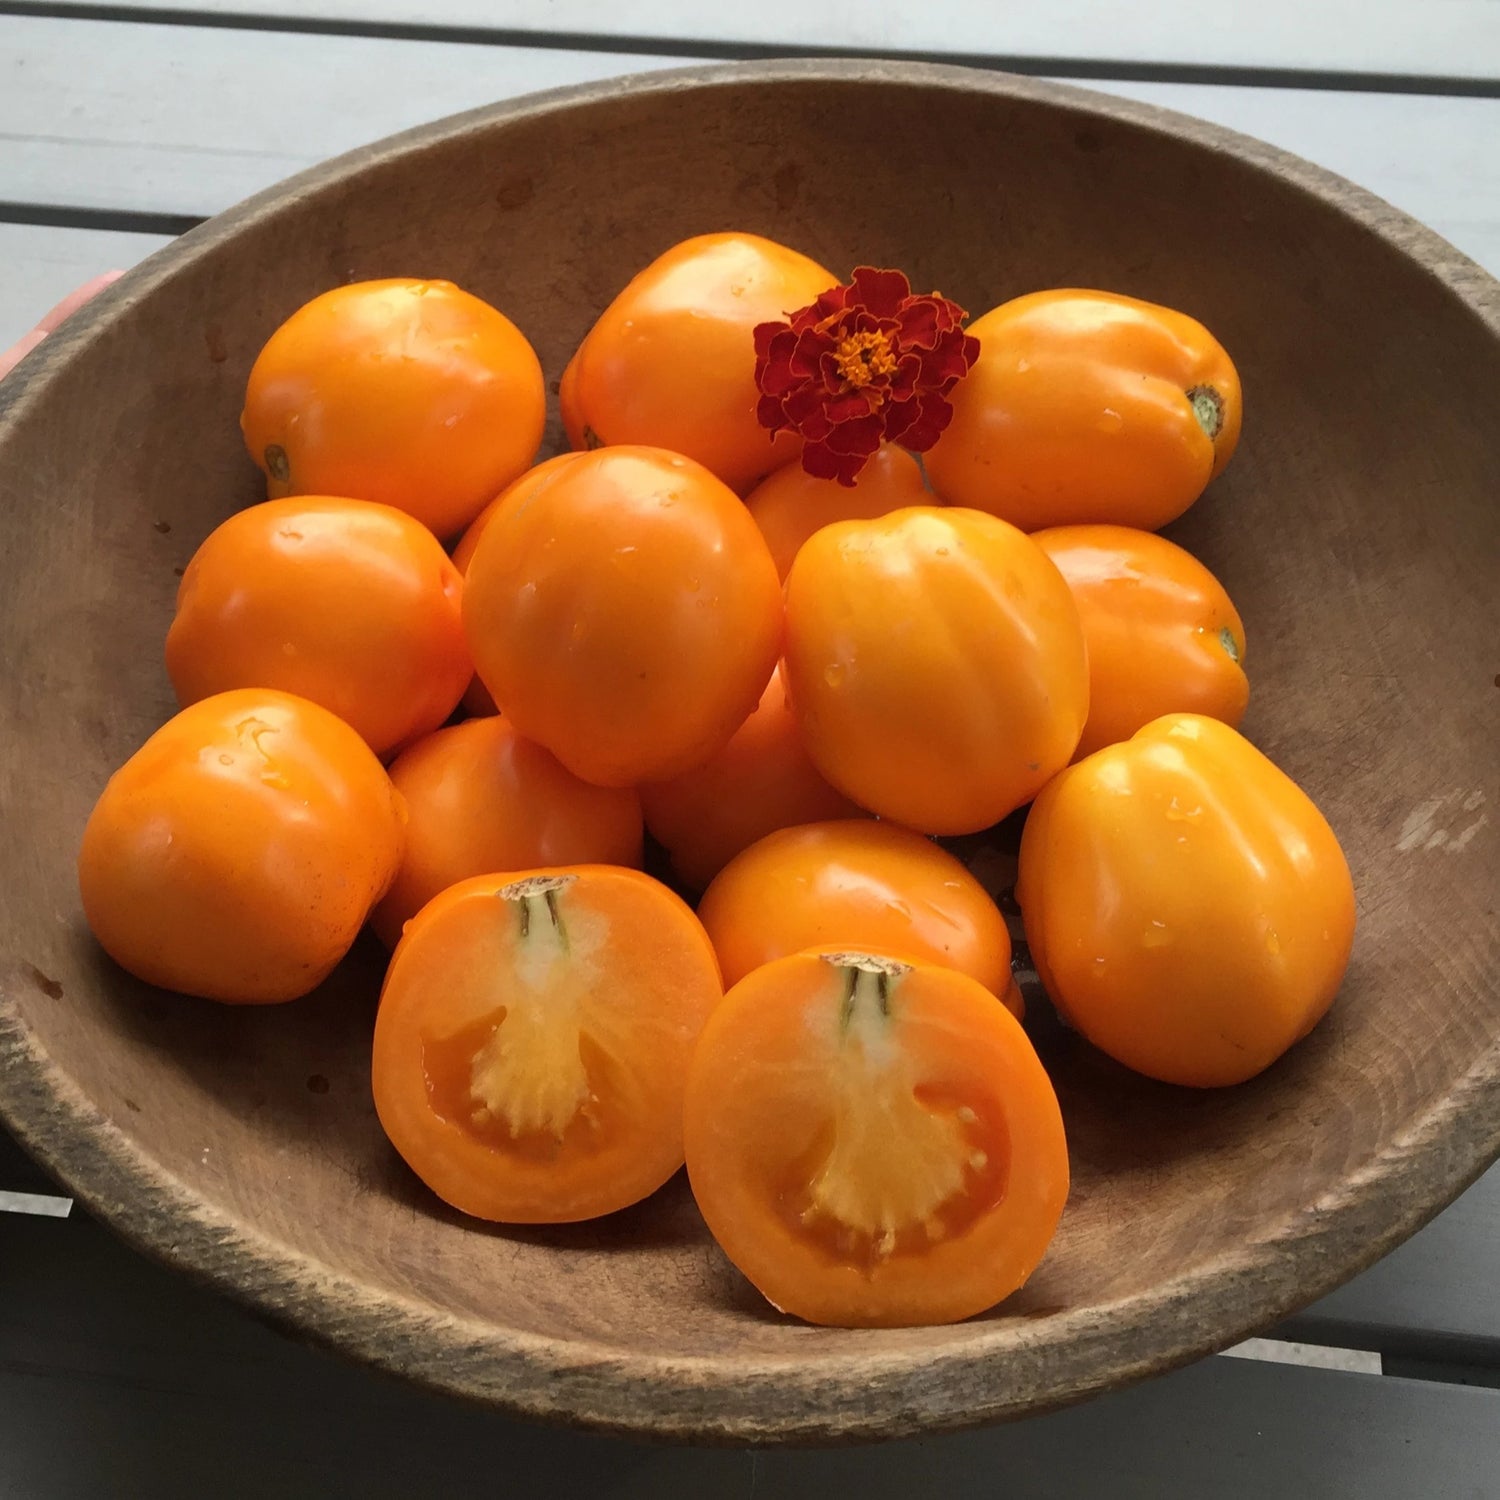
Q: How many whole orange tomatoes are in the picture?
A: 14